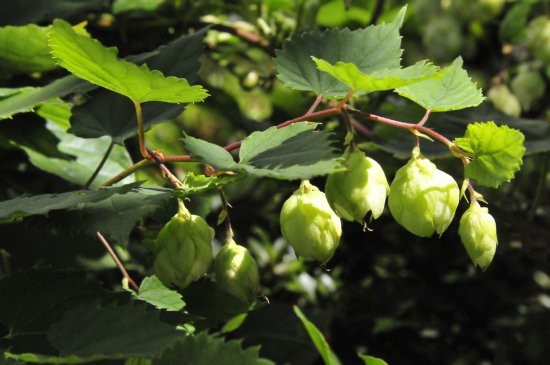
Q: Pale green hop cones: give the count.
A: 6